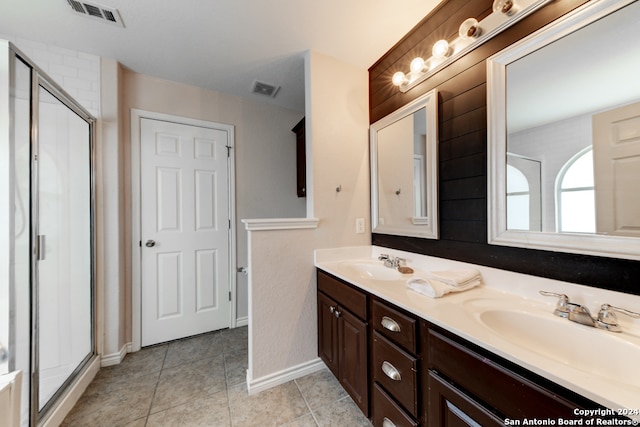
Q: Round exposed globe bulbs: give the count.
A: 5